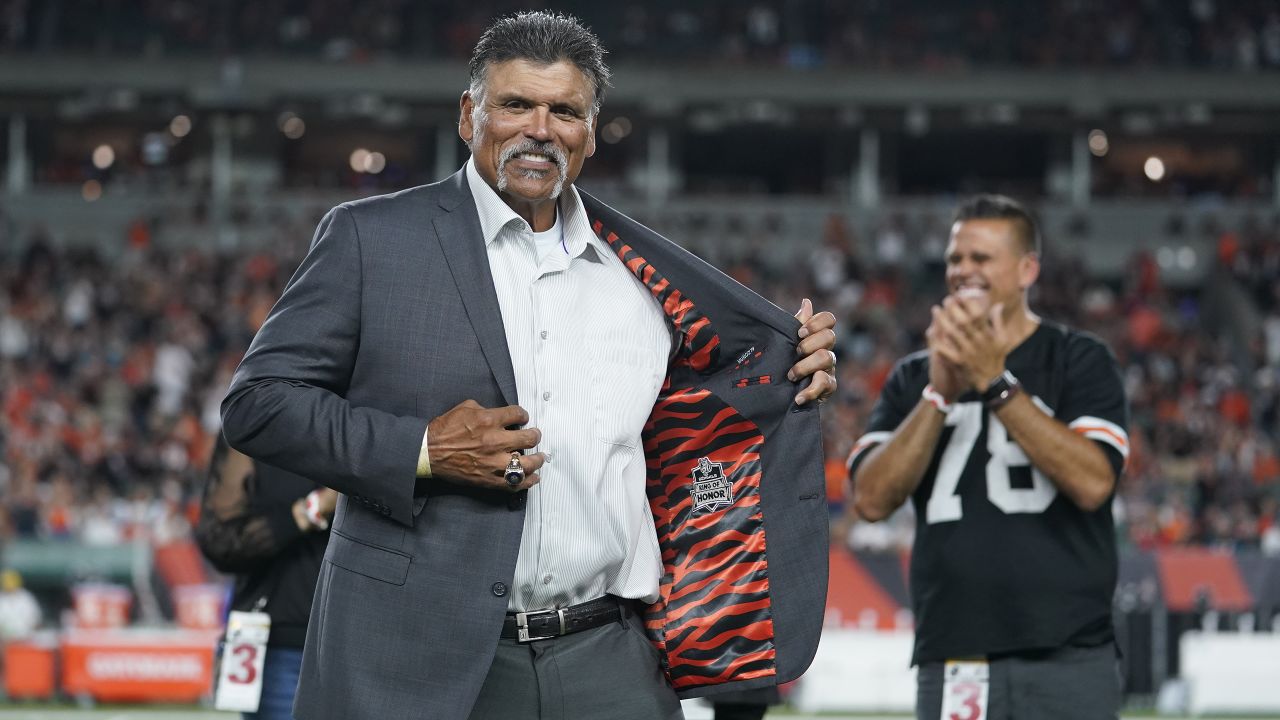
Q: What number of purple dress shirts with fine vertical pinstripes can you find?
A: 0